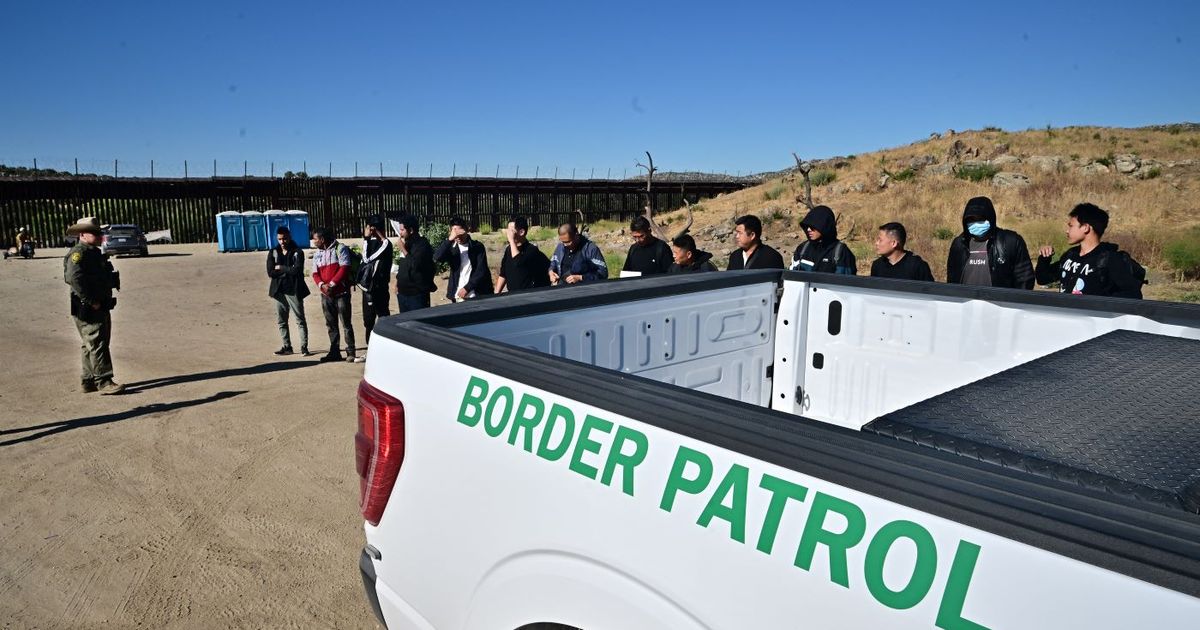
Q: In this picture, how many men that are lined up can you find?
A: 14